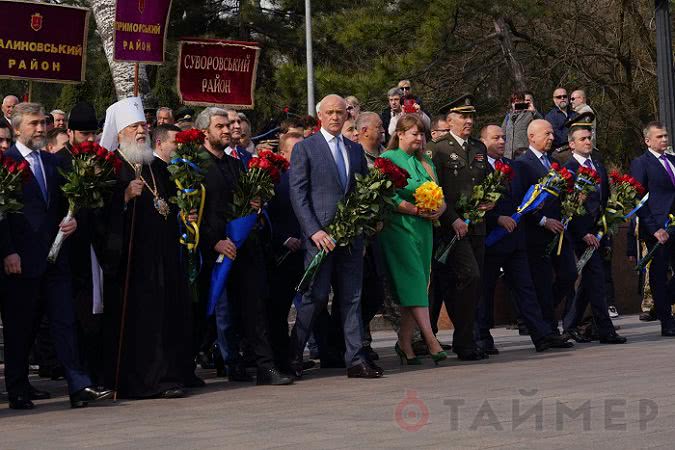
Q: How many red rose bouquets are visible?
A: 9